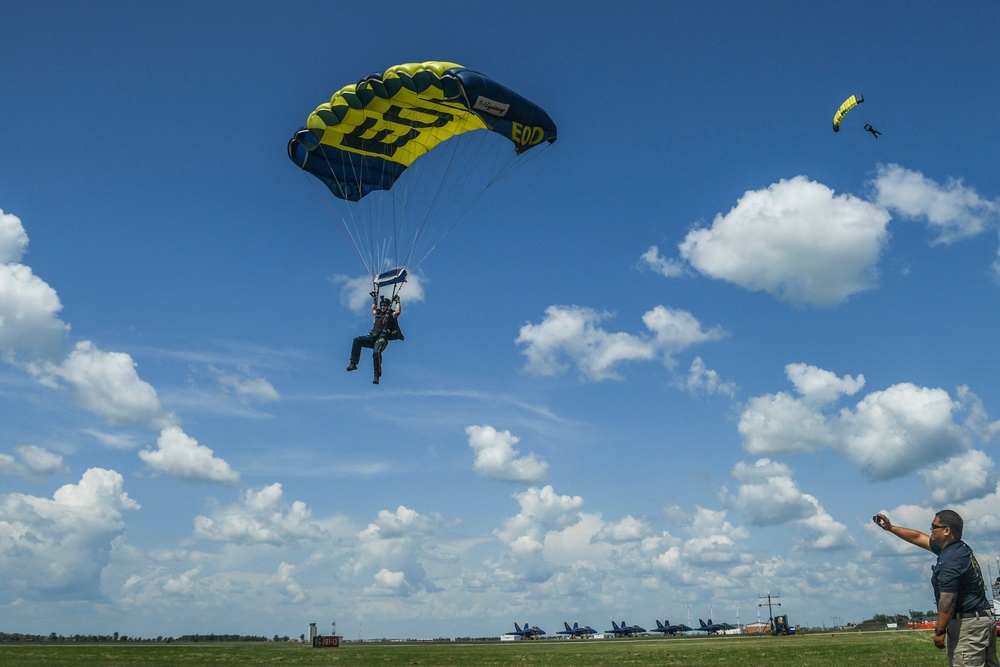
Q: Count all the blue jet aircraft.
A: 5